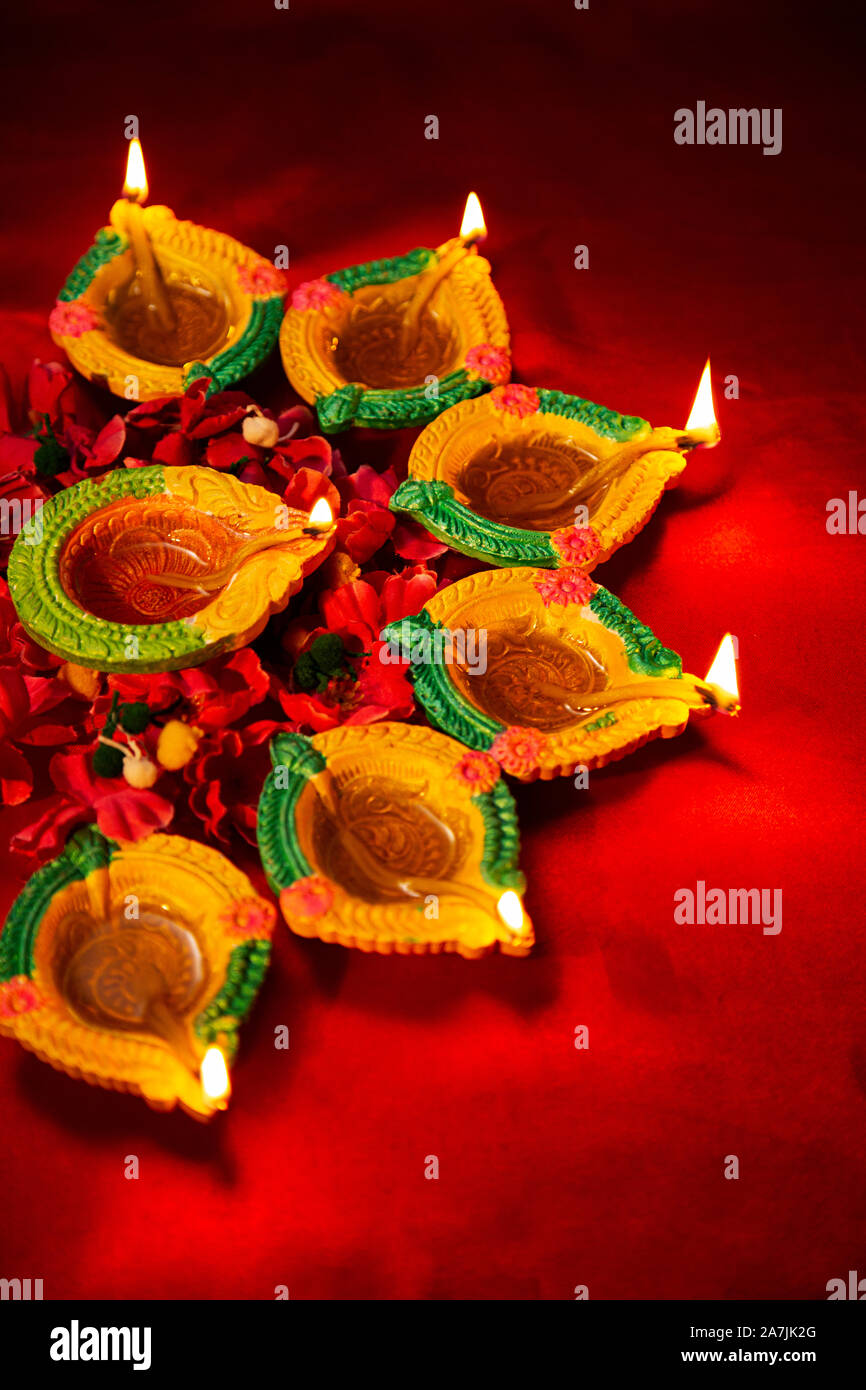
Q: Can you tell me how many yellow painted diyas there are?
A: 7